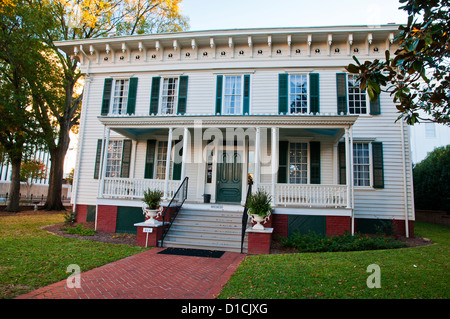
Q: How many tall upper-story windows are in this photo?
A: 5